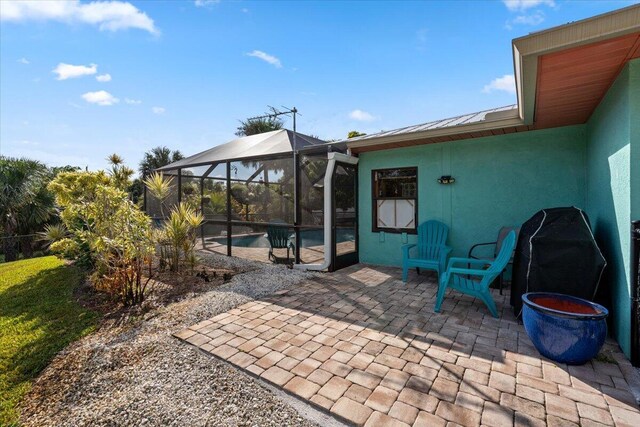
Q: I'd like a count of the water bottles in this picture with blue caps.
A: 0